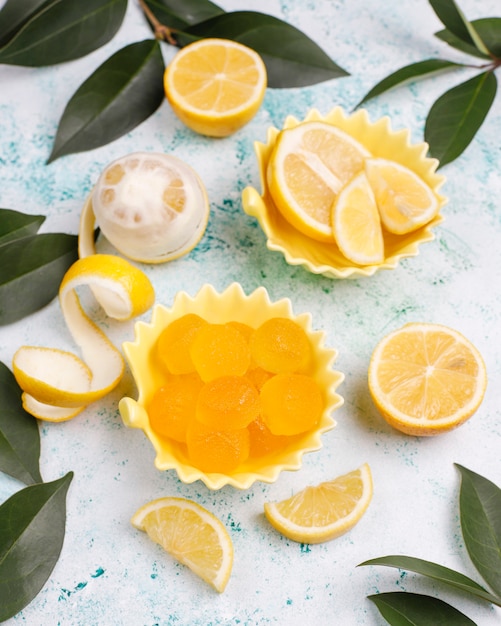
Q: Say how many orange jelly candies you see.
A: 10